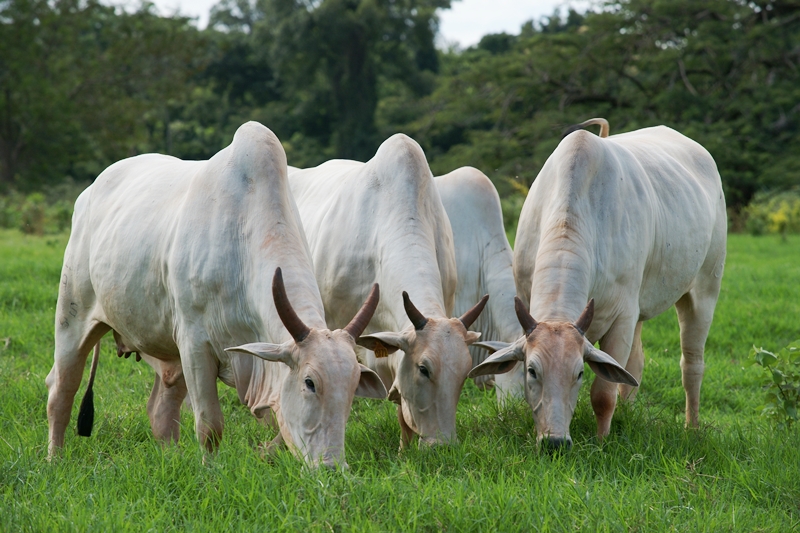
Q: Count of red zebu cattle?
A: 0